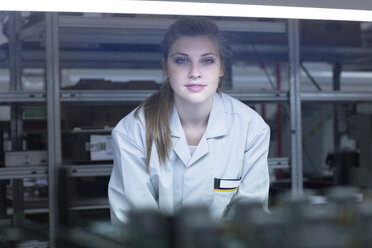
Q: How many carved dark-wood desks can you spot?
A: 0